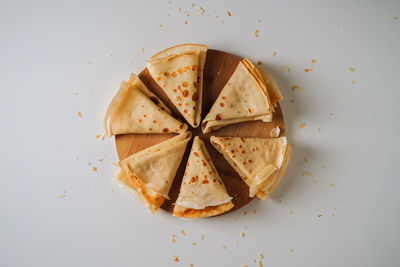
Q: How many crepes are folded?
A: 6